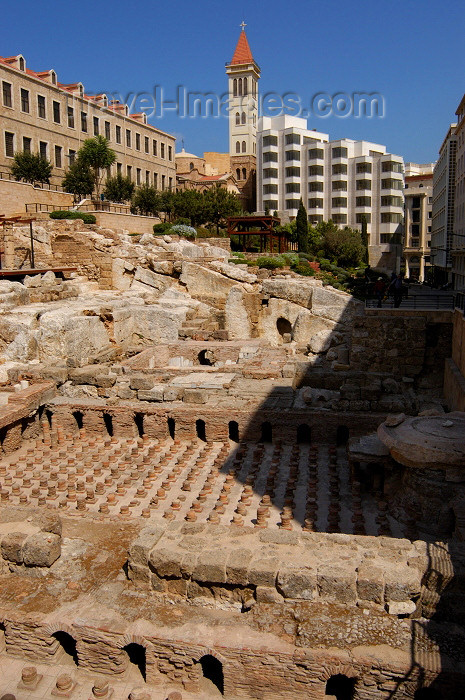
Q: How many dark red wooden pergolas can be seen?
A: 1